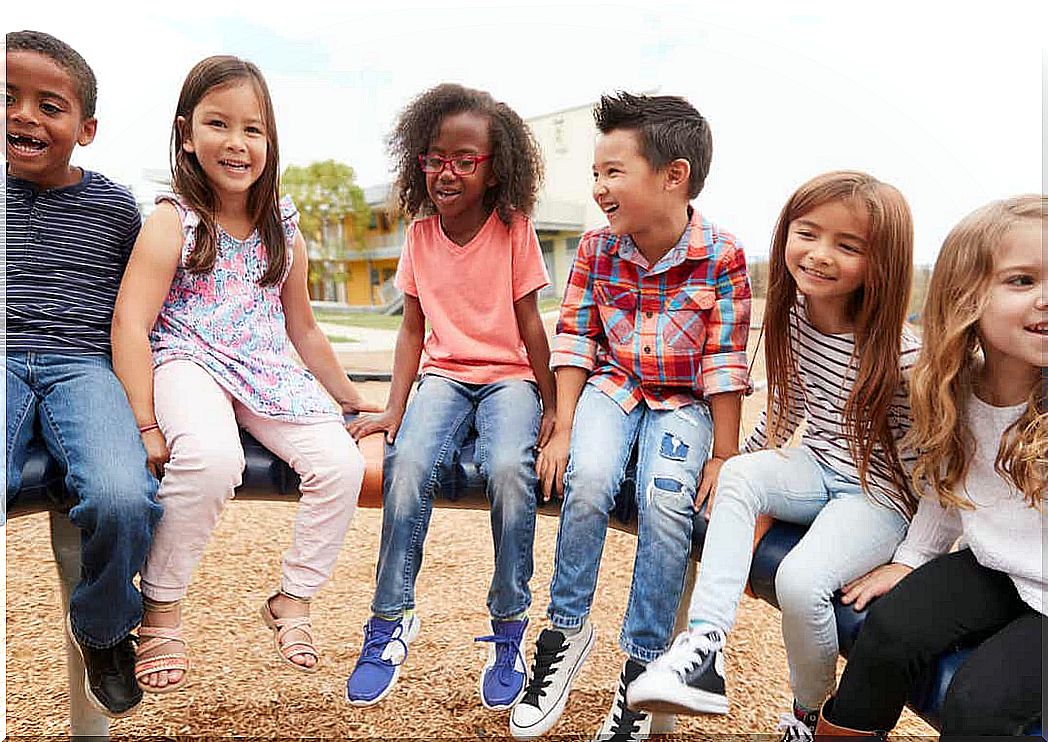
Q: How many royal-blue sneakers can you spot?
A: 2